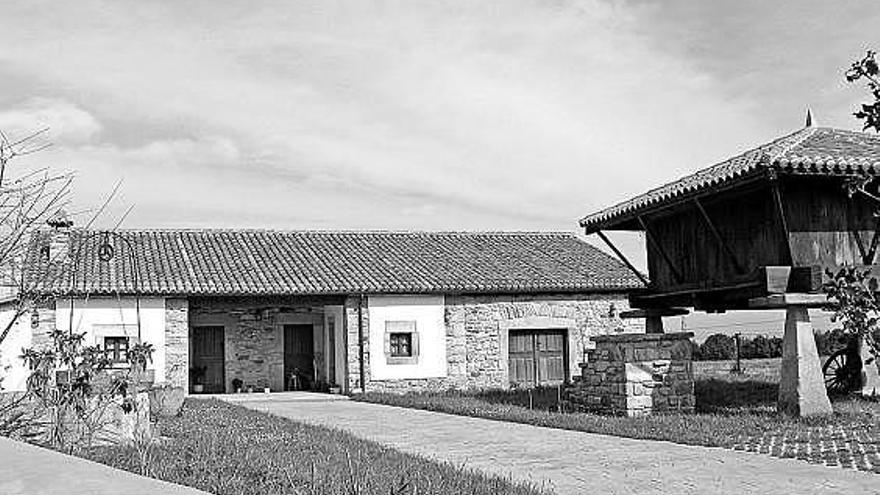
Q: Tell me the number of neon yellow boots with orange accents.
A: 0